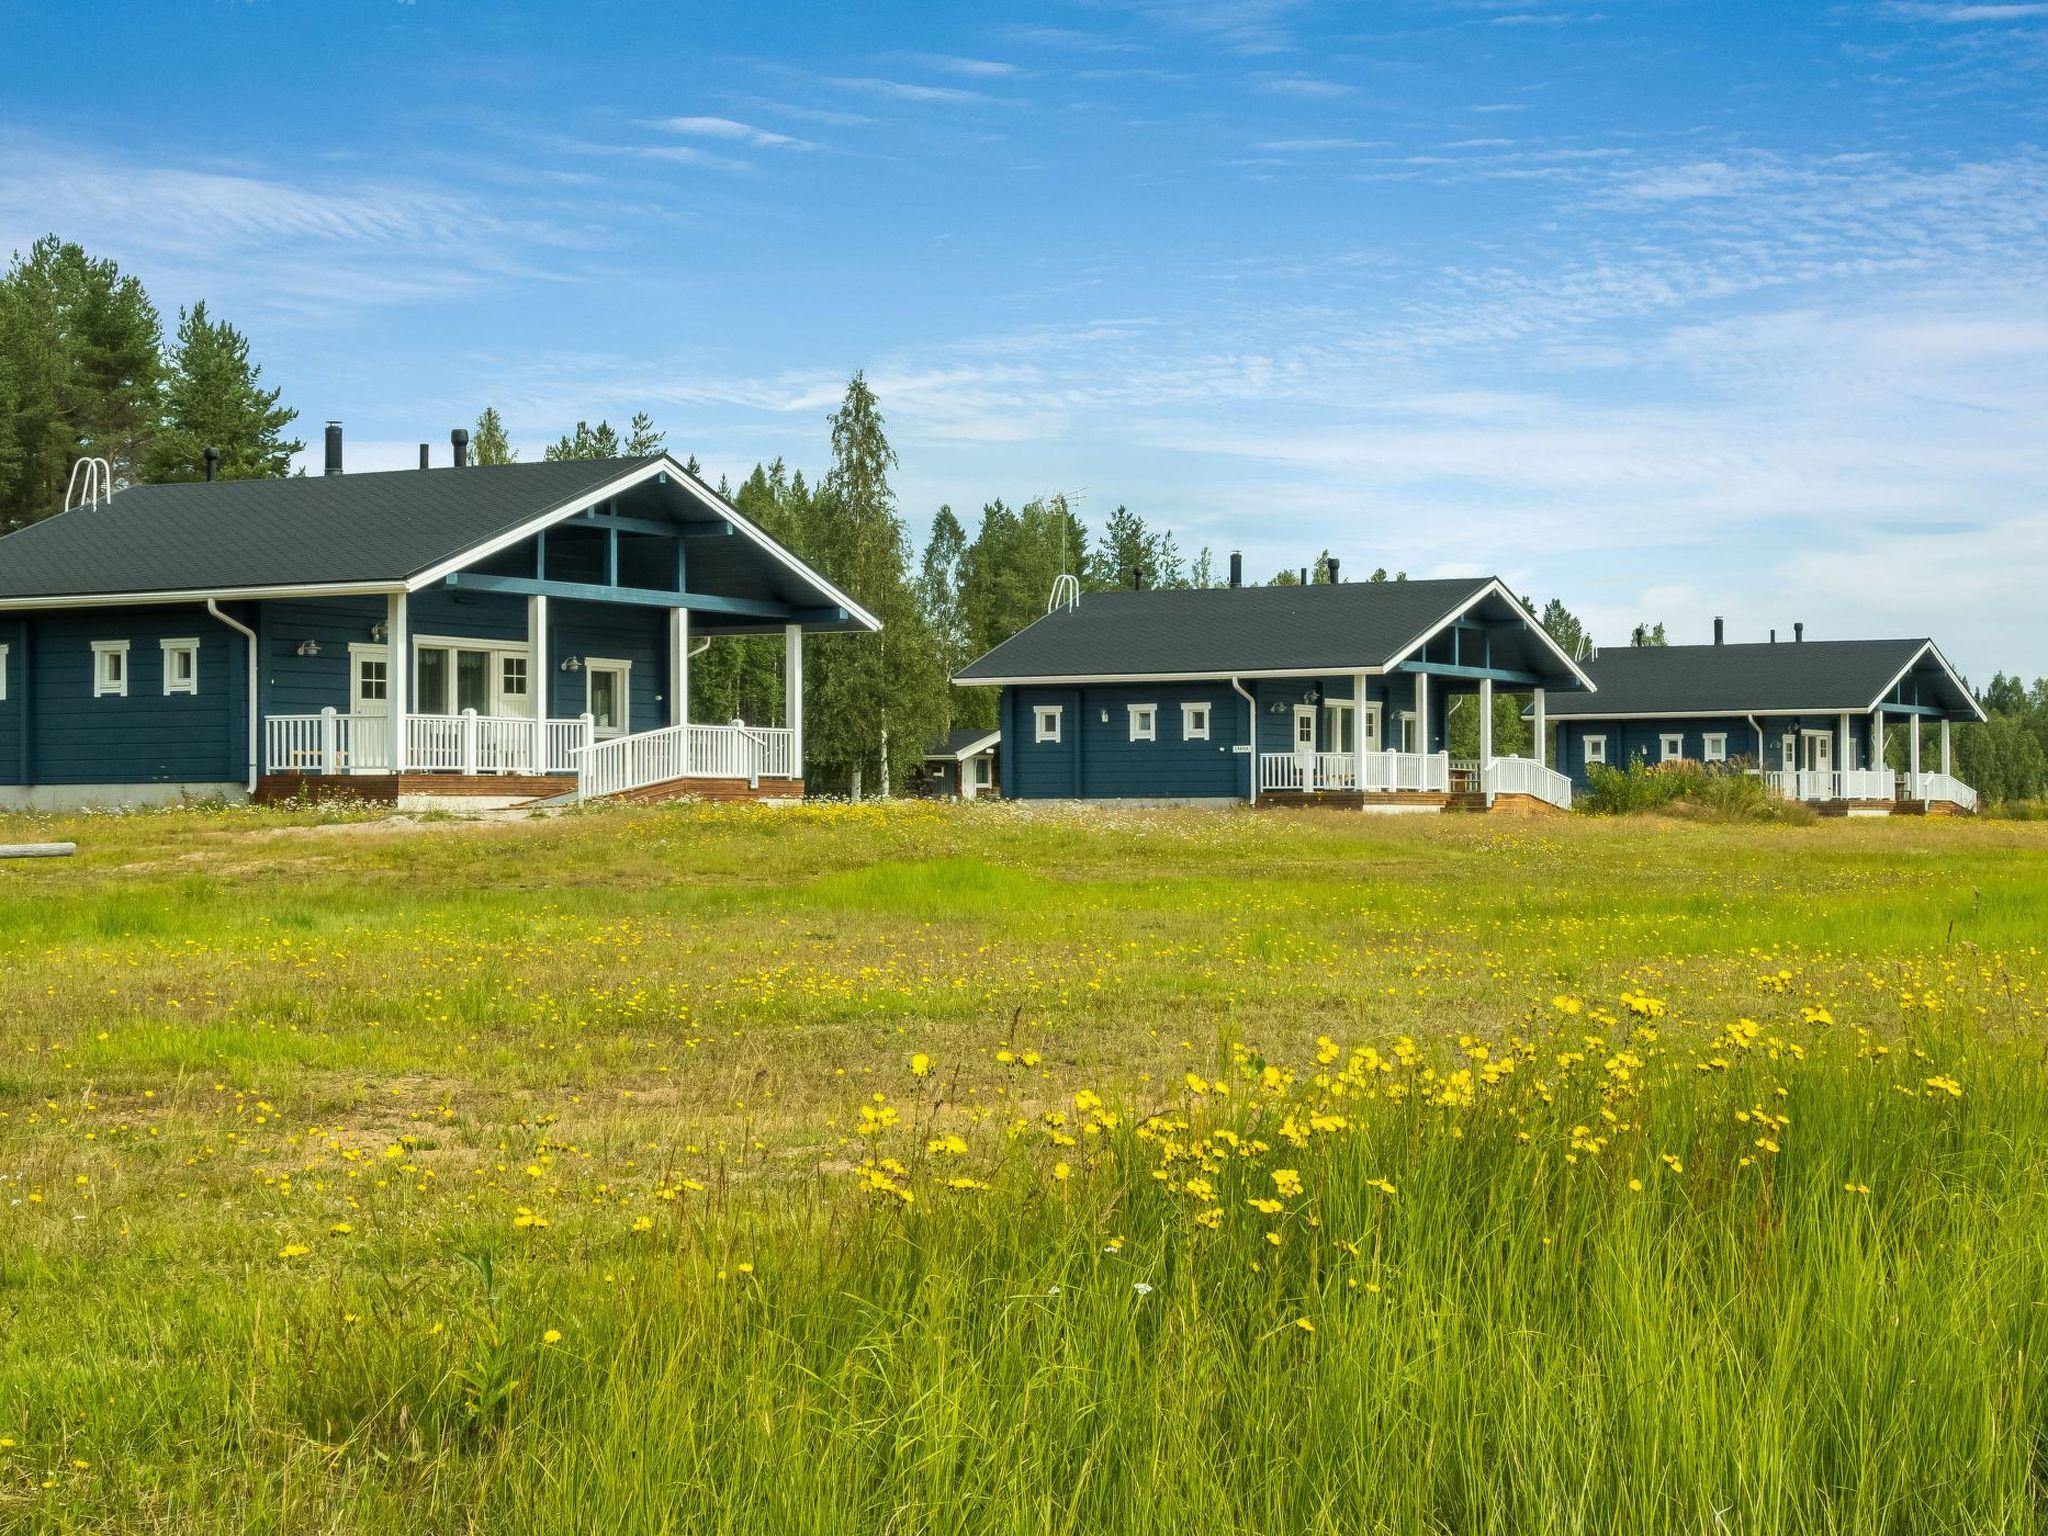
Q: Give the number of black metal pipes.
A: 12